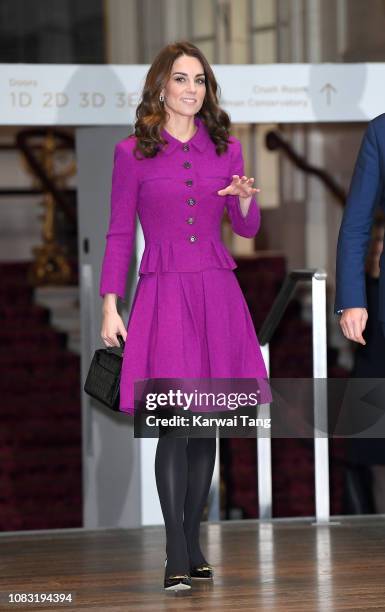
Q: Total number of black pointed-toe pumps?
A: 2